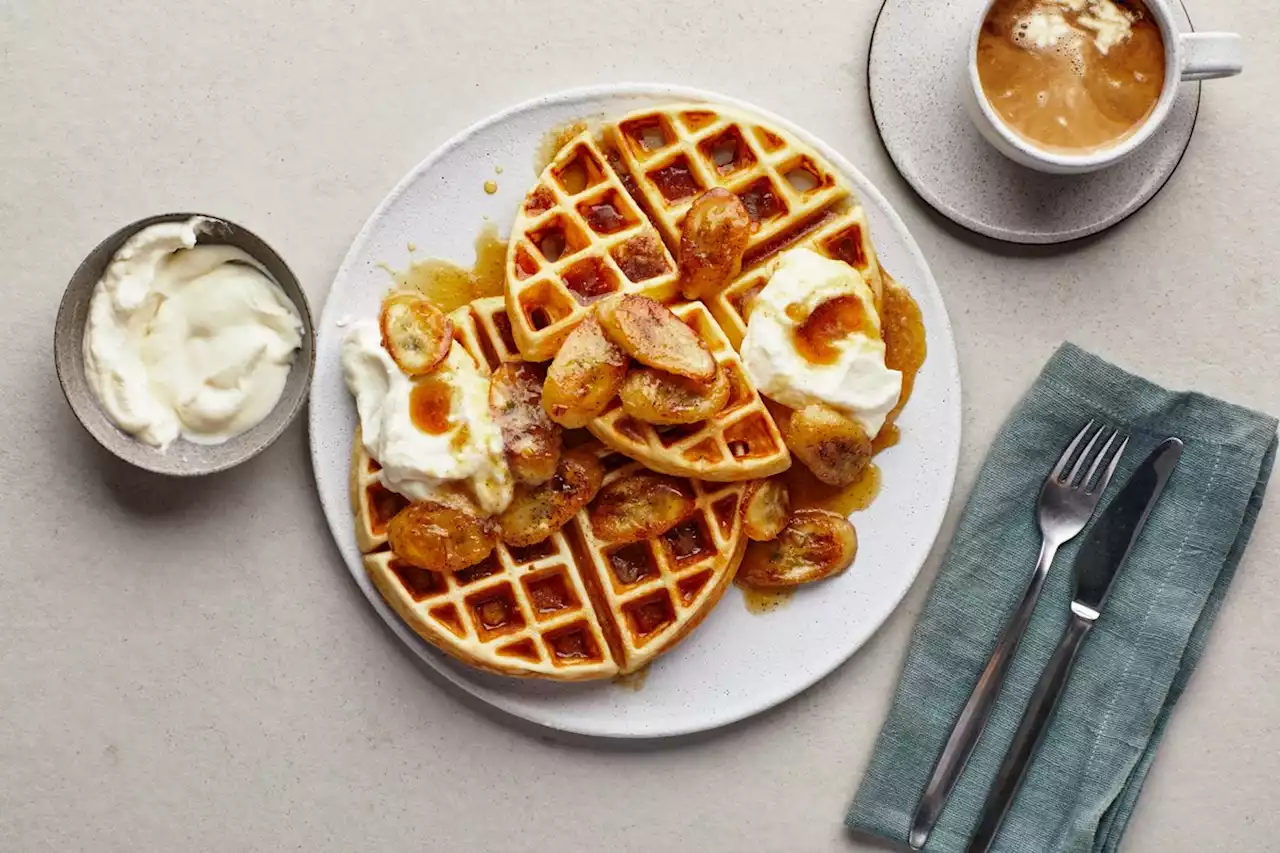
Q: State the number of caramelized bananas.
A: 12